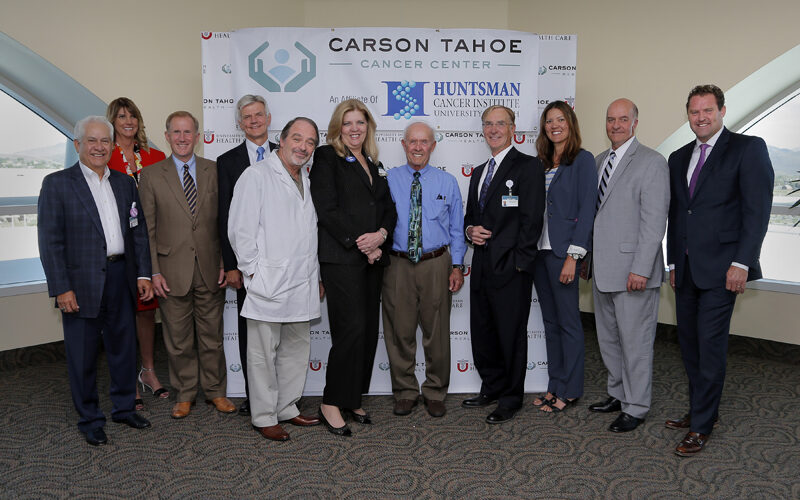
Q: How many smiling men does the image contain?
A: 8